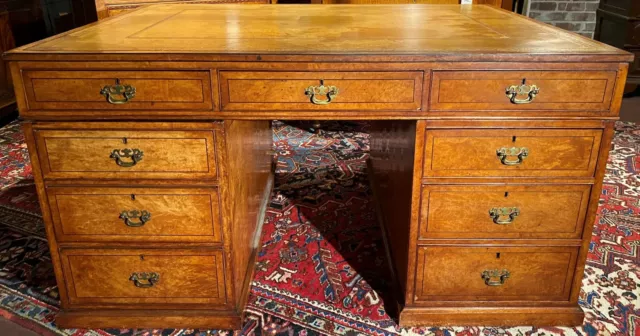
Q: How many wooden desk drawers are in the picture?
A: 9